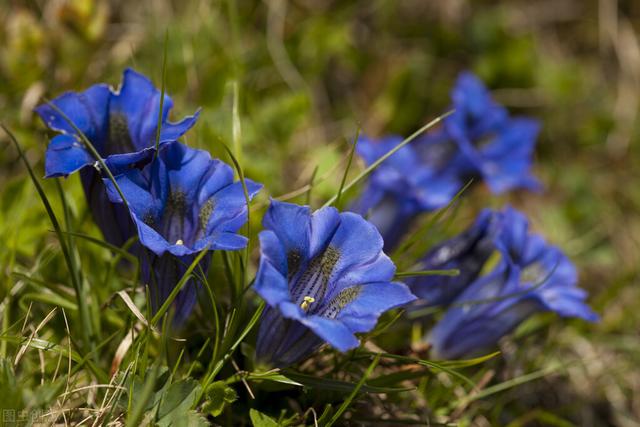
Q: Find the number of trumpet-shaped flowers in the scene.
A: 7